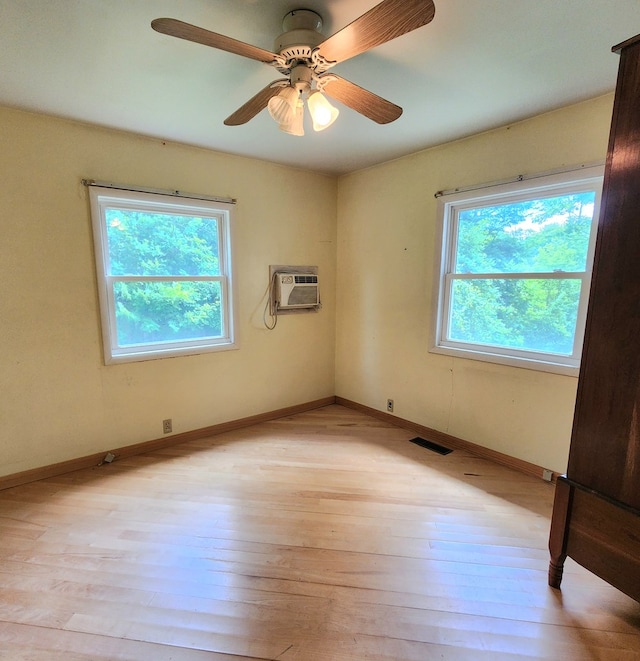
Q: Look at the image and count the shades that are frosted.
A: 3